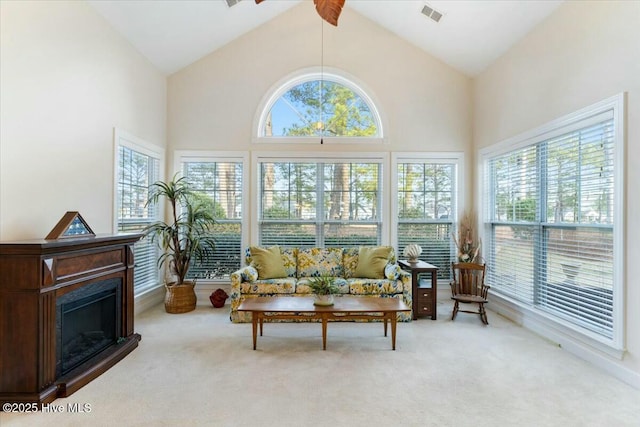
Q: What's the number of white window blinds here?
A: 5